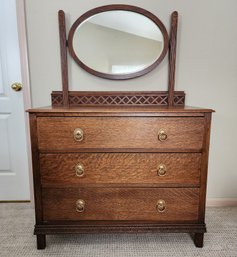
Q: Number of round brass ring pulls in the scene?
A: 6